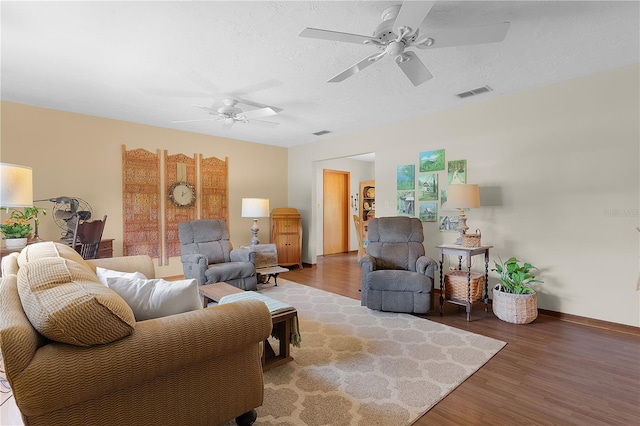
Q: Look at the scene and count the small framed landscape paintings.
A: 8